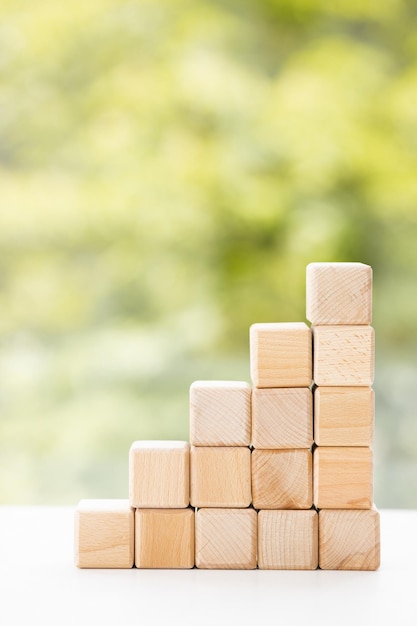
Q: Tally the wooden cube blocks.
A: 15